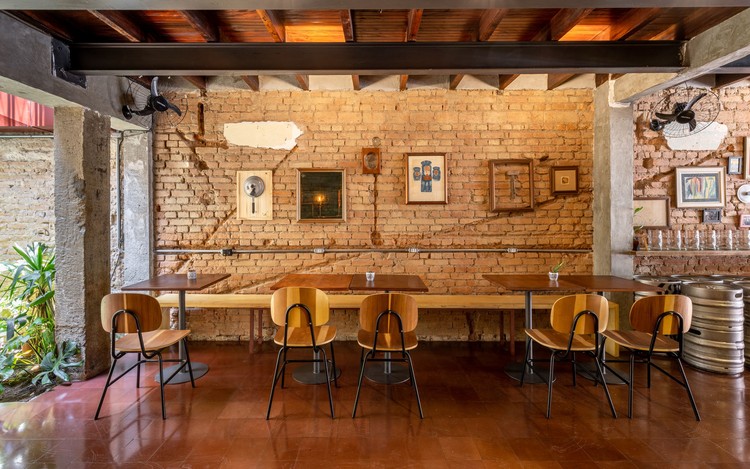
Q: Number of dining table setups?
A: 3